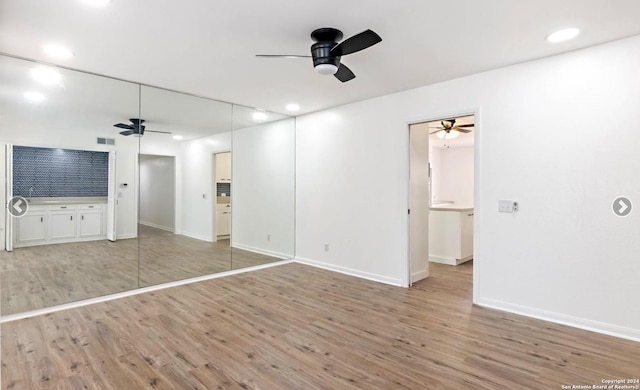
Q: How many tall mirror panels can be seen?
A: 3